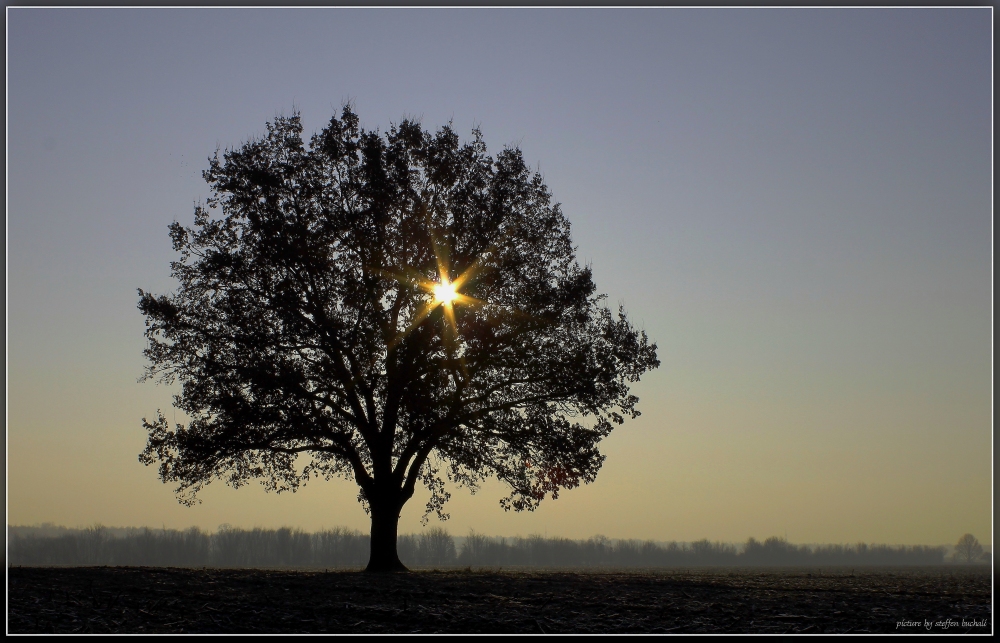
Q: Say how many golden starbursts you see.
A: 1